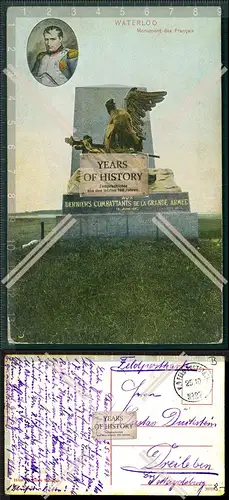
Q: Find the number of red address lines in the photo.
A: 4